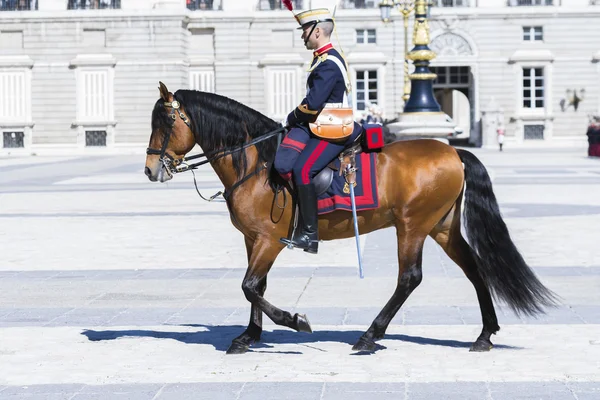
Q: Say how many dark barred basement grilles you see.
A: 3